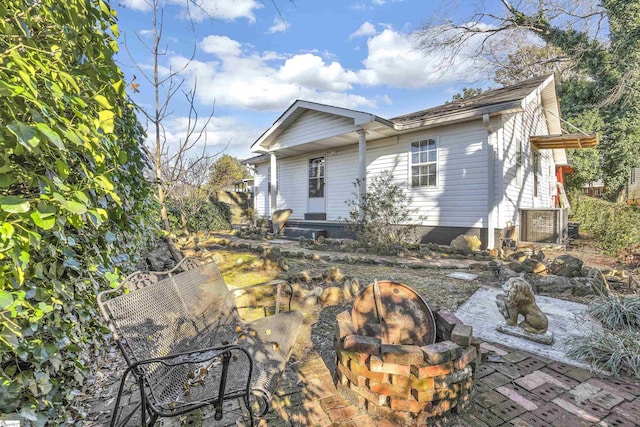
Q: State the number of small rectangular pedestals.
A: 1